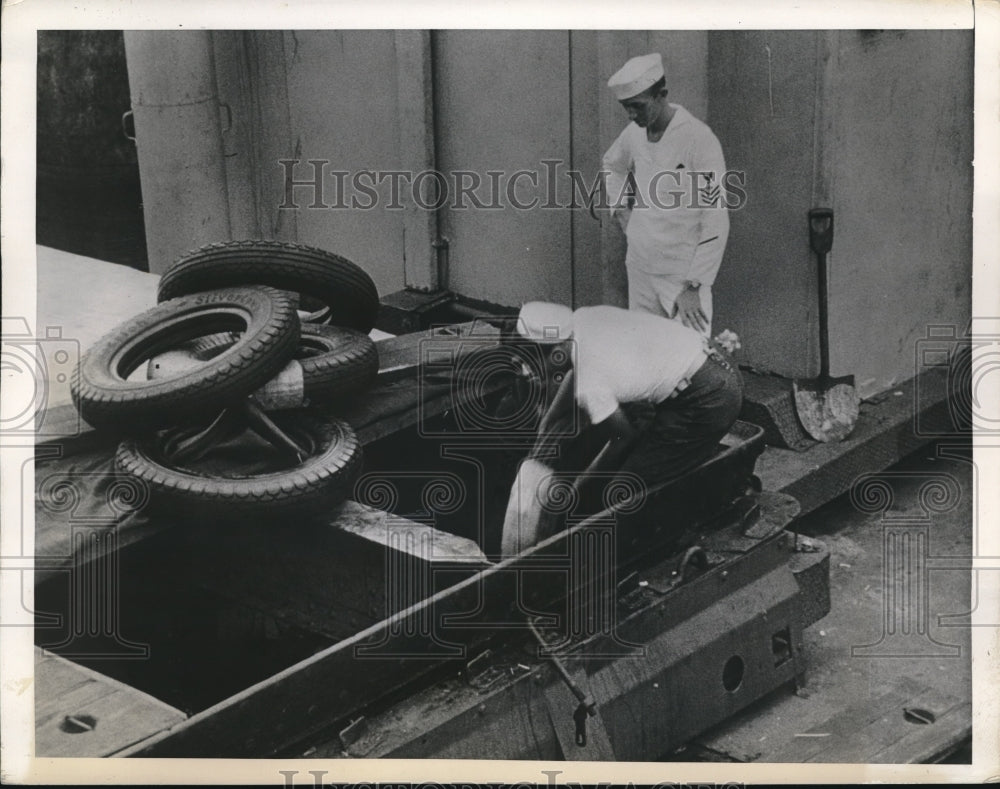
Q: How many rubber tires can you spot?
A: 4